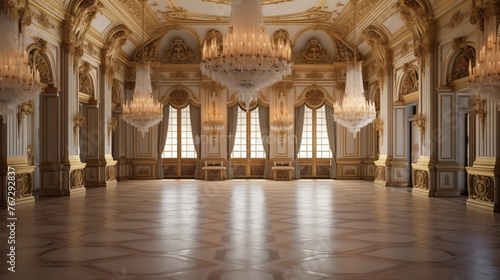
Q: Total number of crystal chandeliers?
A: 5